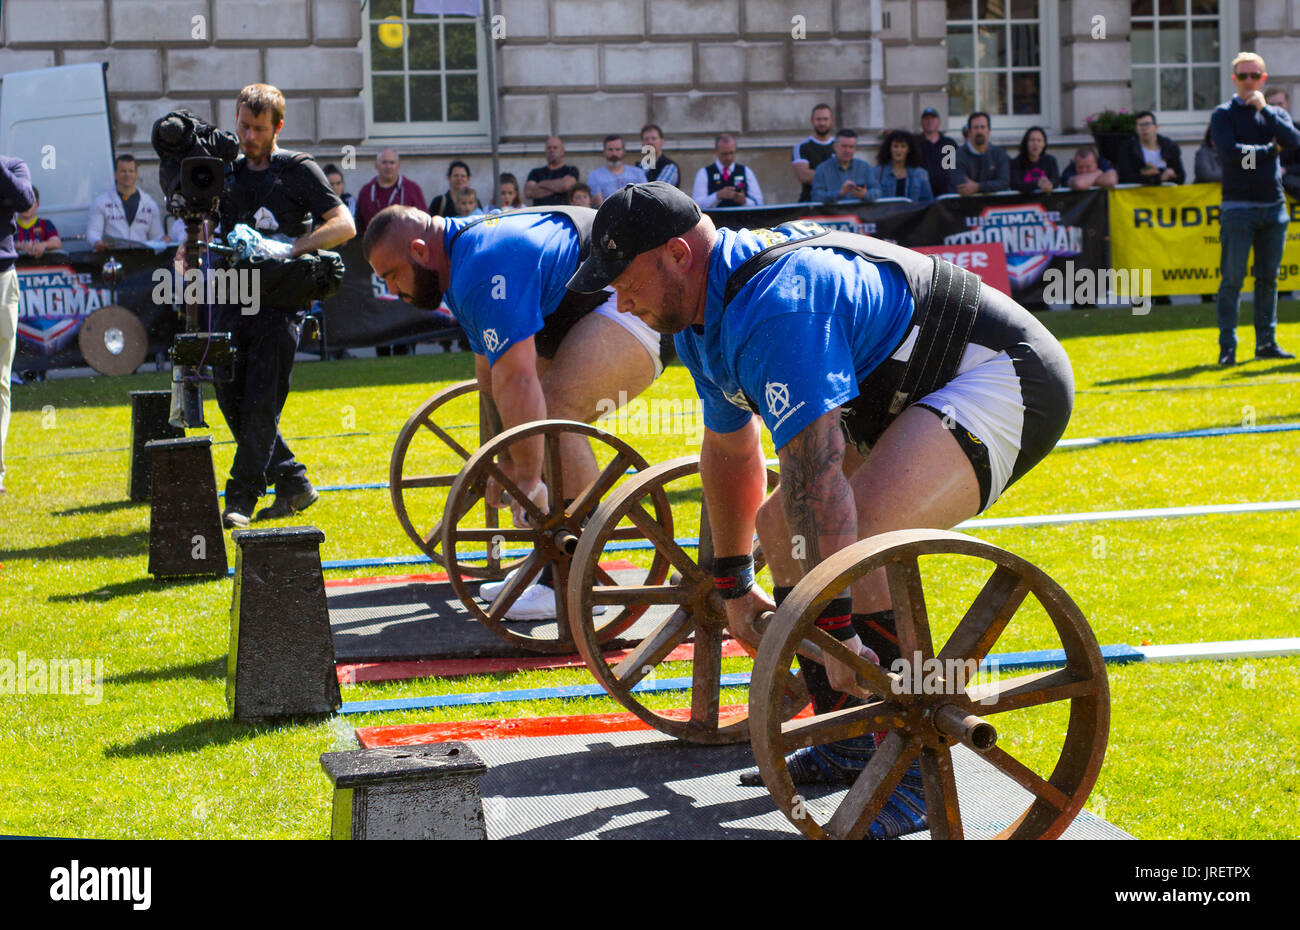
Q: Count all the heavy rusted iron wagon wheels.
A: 4